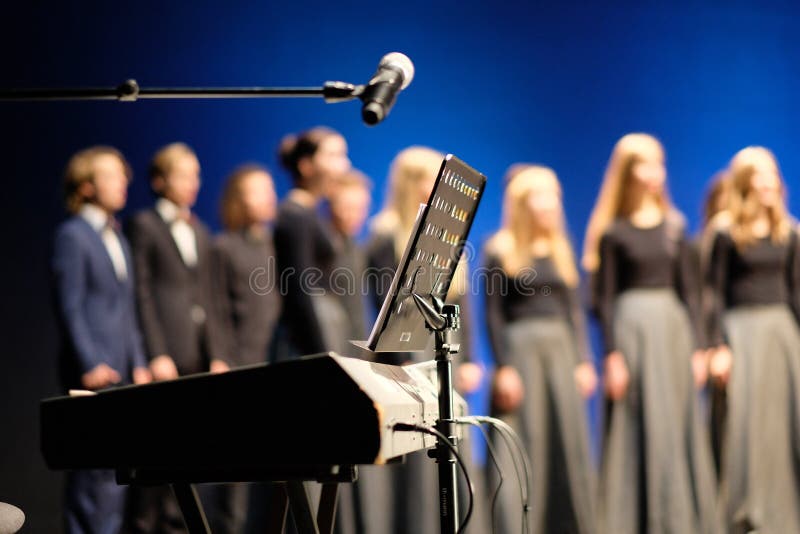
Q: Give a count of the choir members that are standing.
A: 10